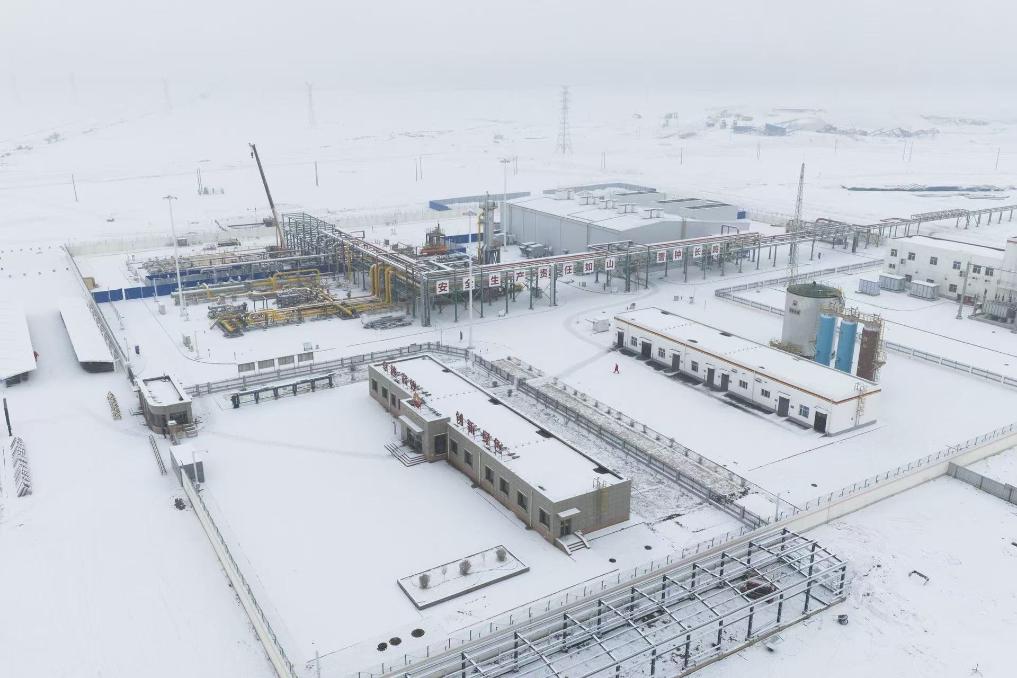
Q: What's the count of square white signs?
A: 12